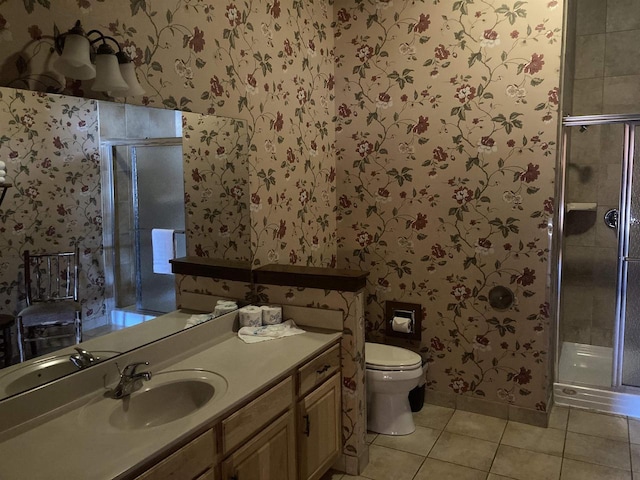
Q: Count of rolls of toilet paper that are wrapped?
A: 2